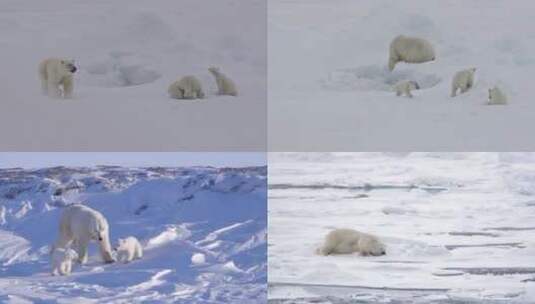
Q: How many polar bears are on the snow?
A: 11